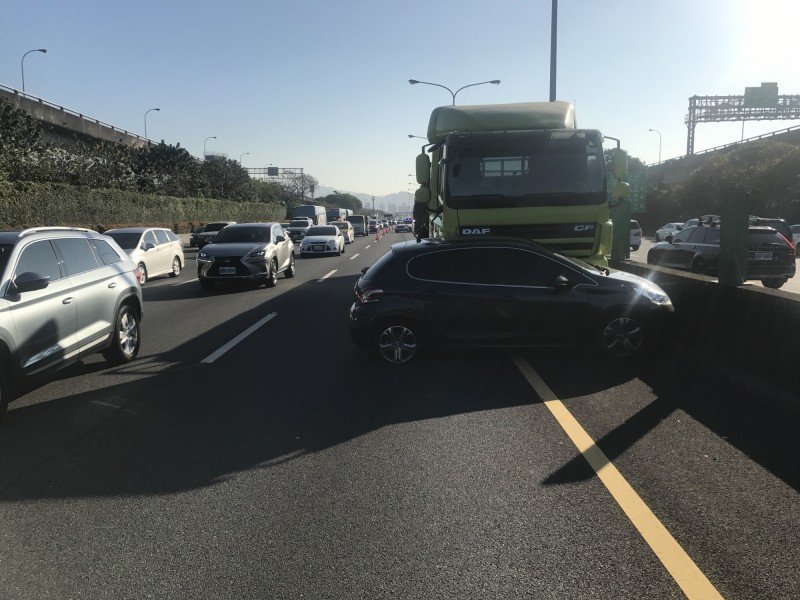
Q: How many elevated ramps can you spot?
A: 2